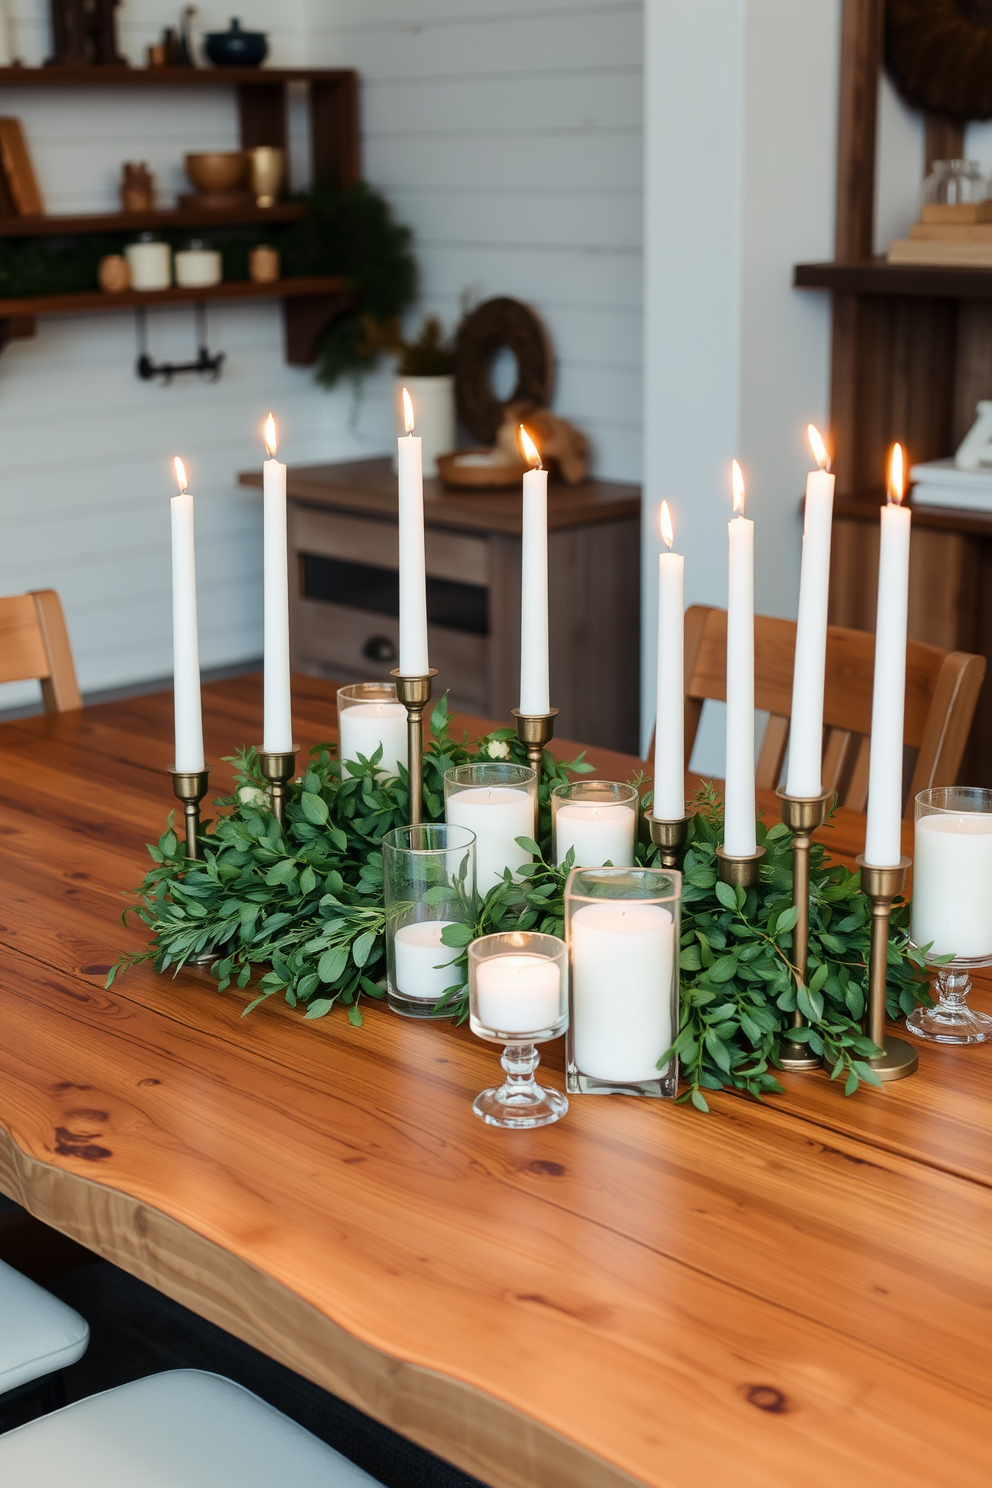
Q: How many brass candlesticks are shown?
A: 8